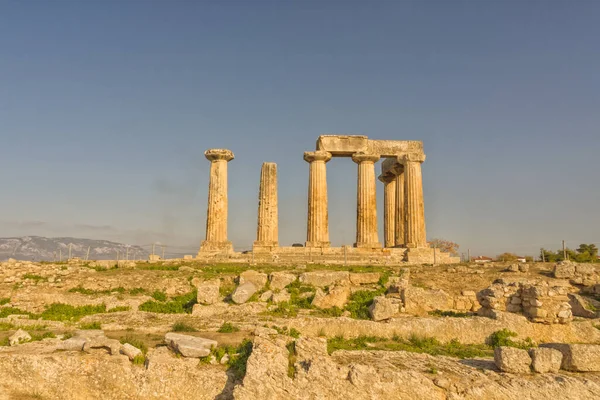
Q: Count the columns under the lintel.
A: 5